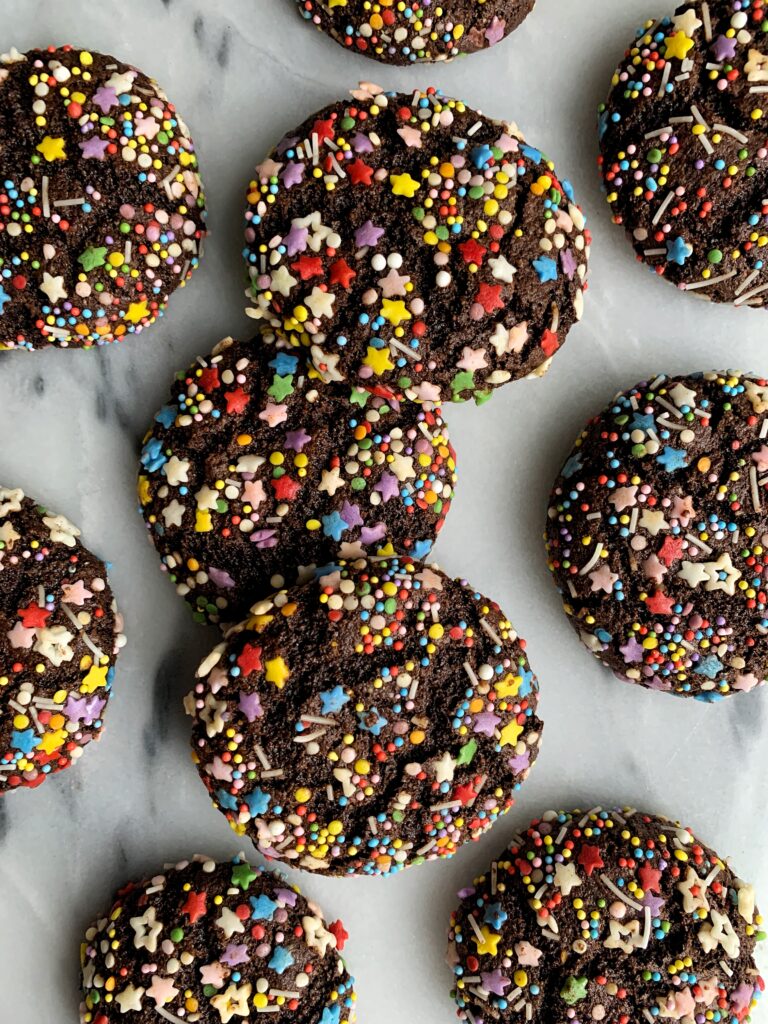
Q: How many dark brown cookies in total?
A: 10